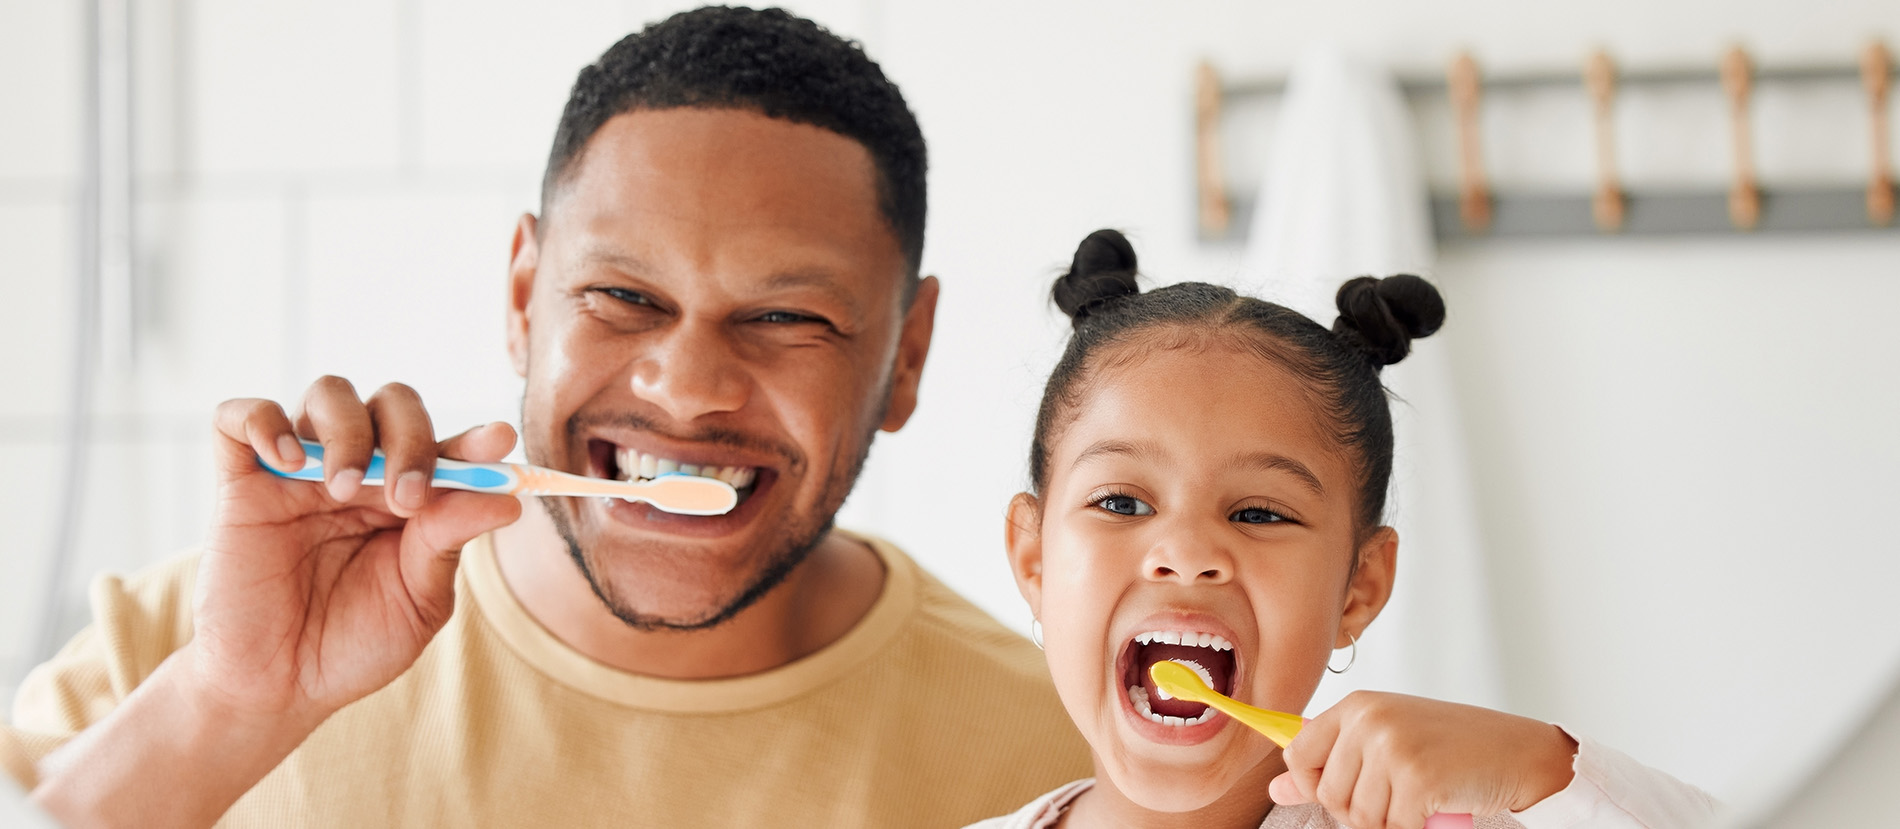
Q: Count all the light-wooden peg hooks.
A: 5